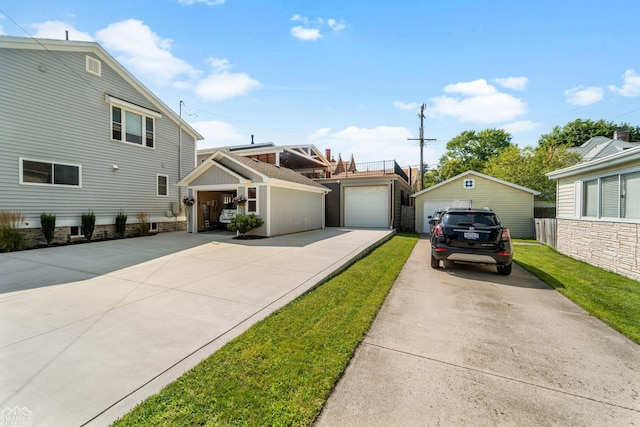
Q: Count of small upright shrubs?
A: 3